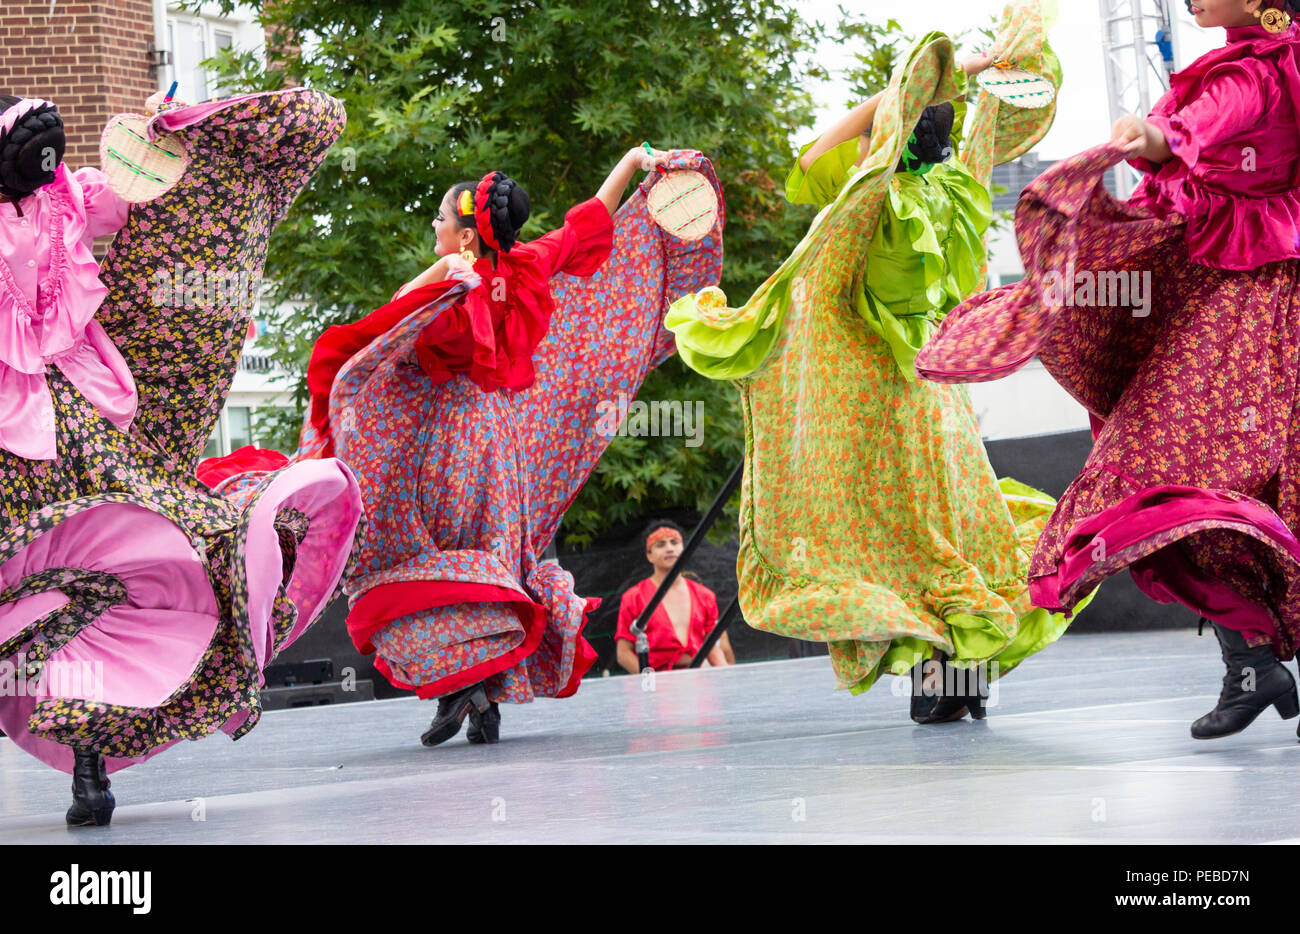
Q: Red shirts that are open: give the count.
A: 1